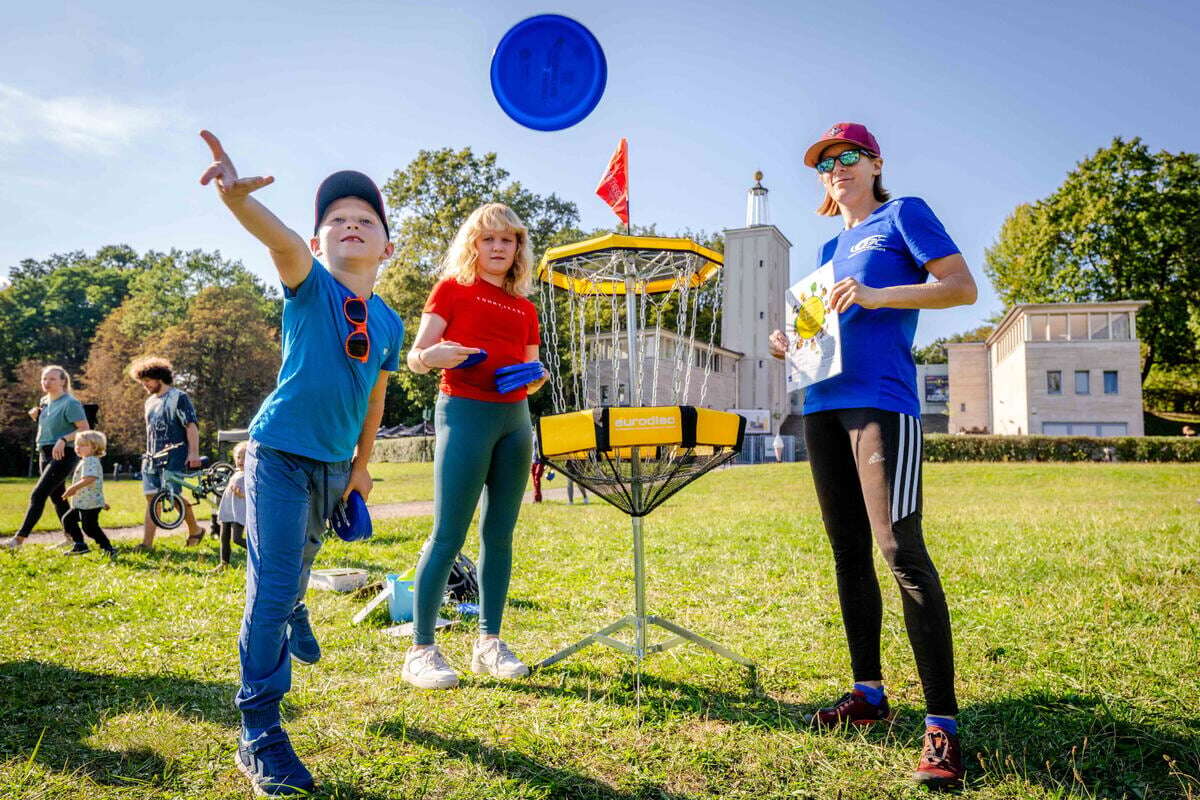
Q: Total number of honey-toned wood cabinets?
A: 0